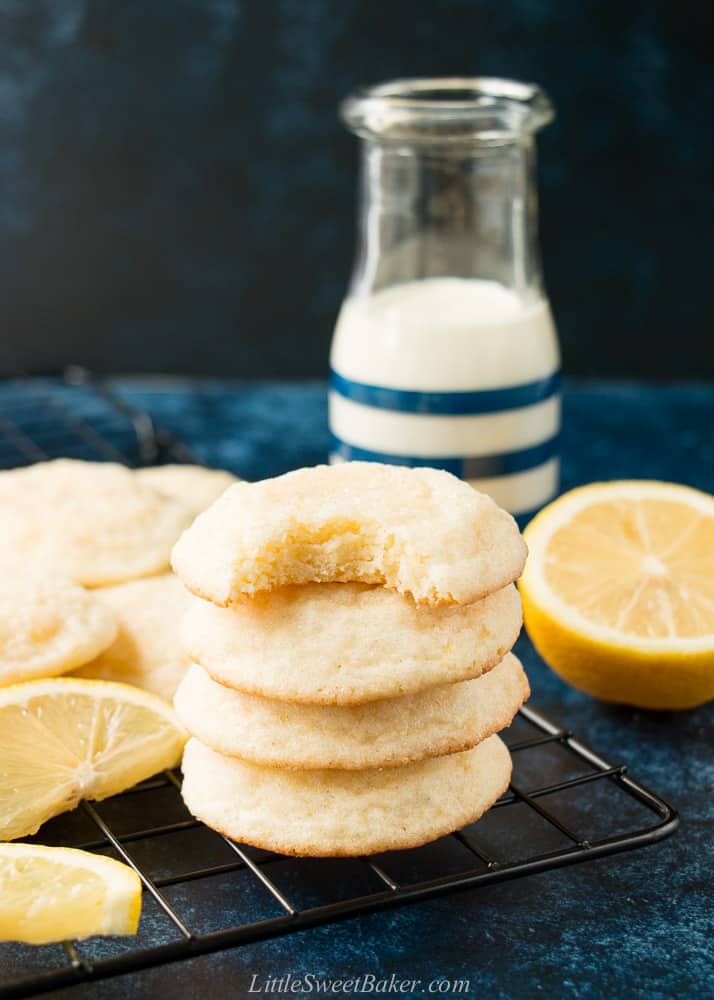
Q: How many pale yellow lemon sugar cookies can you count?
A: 8